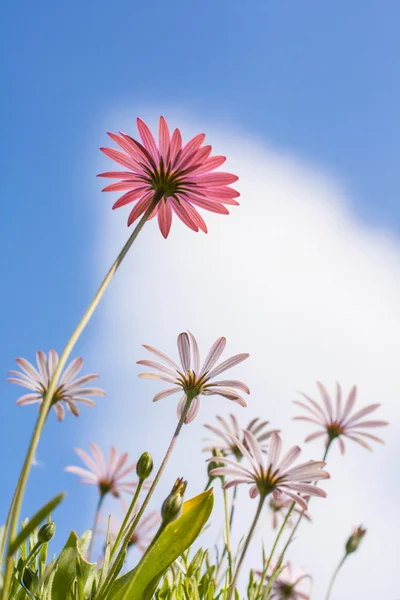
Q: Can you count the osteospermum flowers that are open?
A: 10